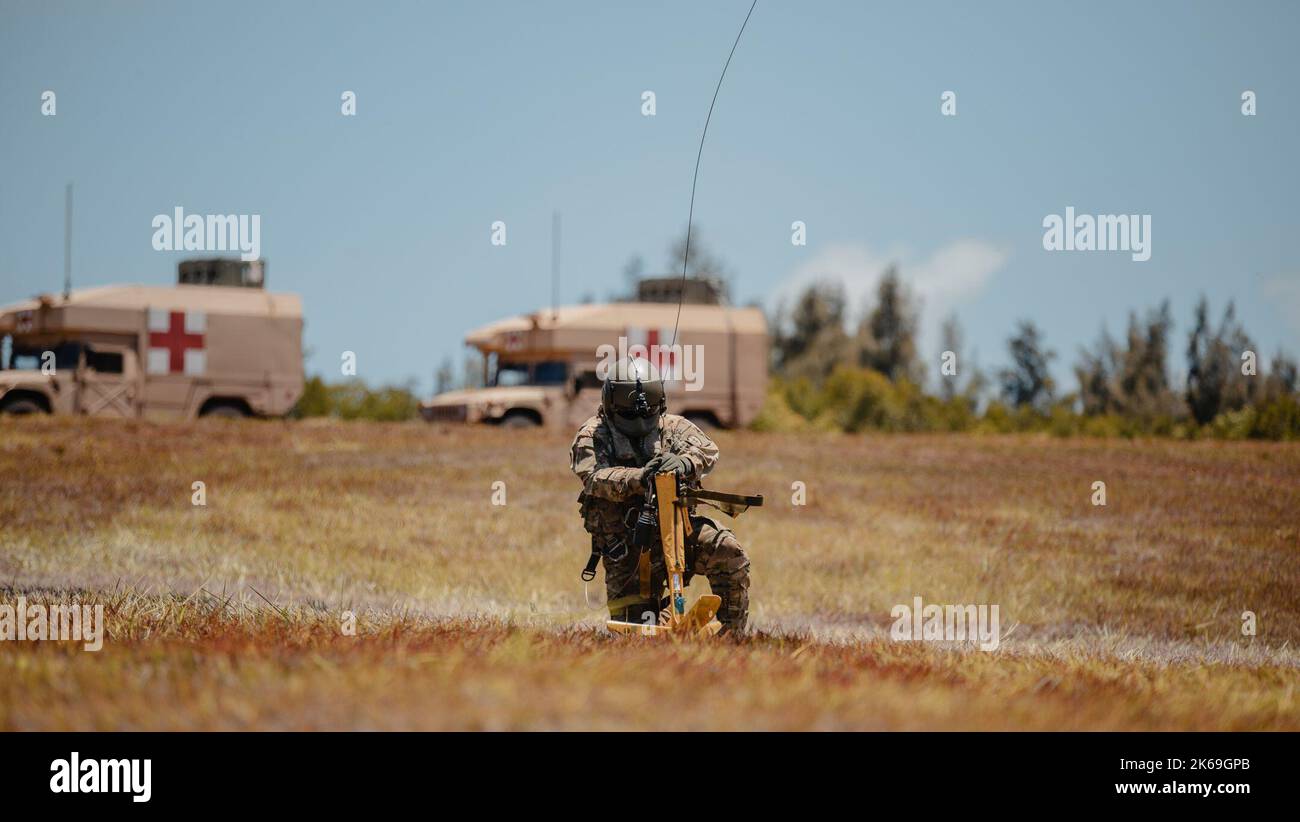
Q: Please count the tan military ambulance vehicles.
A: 2